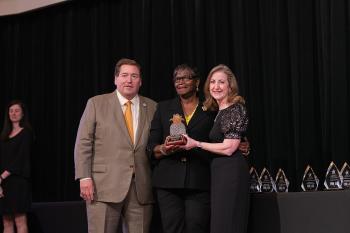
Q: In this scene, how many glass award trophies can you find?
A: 6